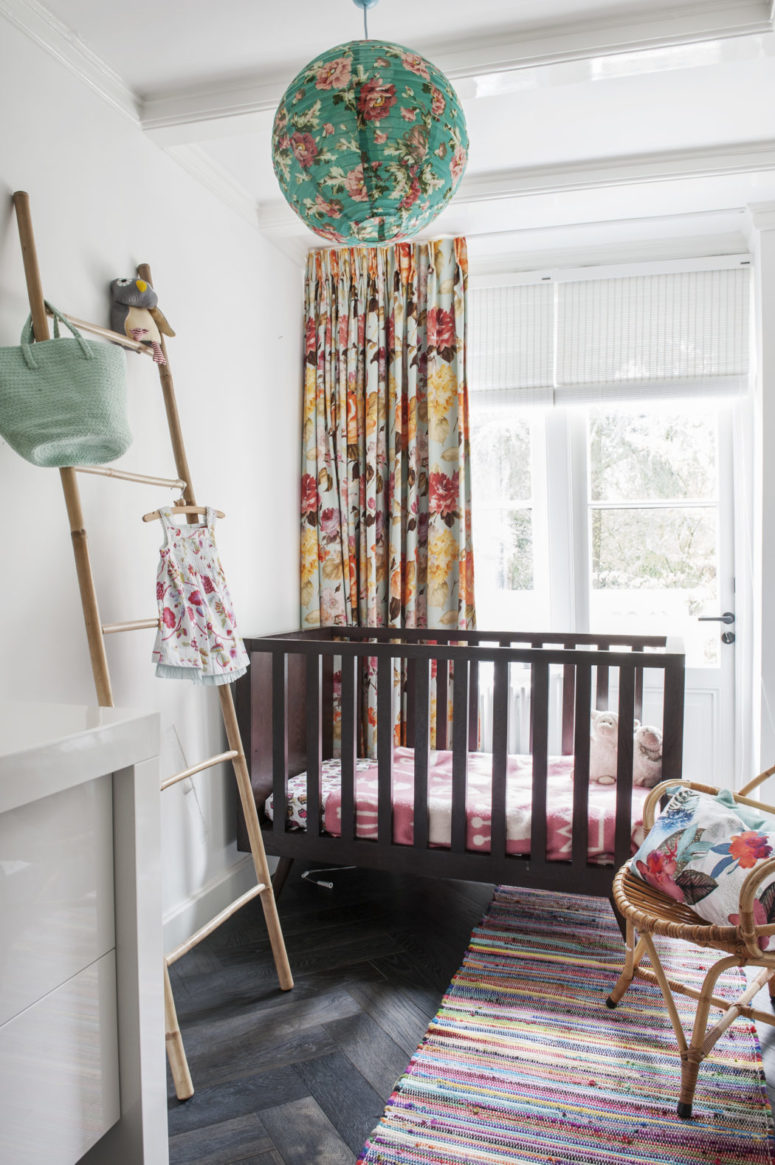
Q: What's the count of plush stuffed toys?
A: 3